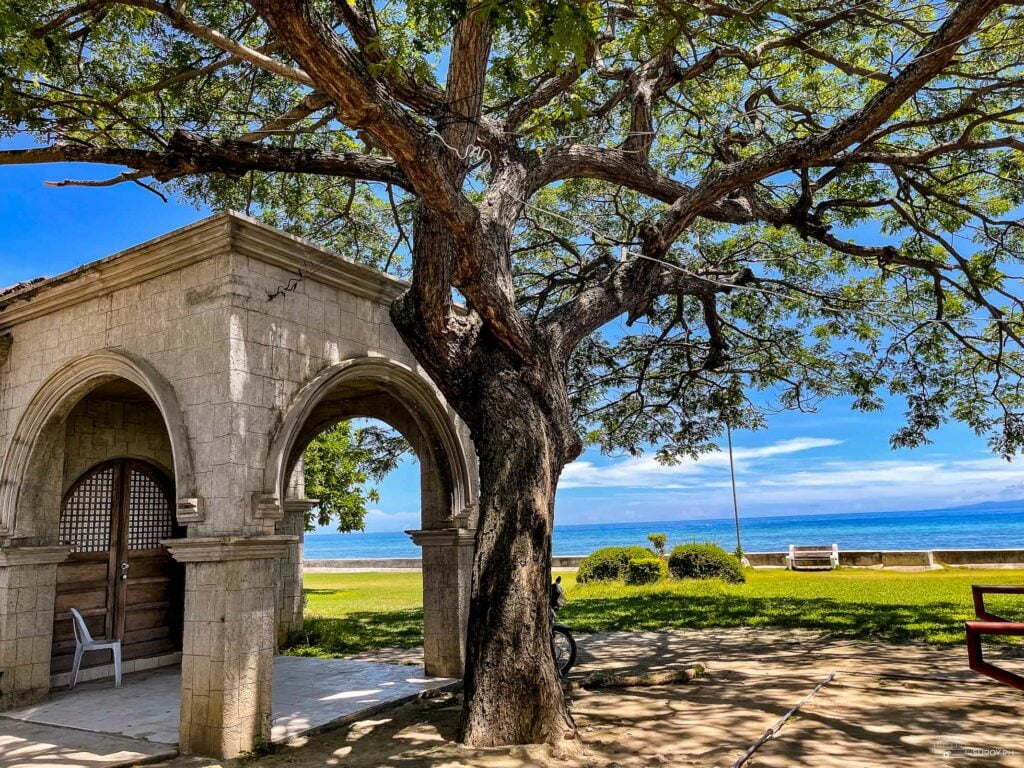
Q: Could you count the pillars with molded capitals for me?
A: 4